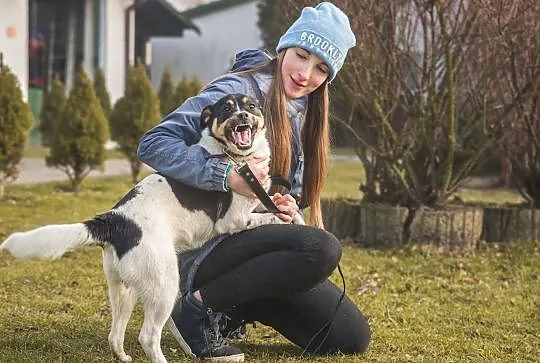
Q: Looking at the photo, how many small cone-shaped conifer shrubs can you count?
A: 8